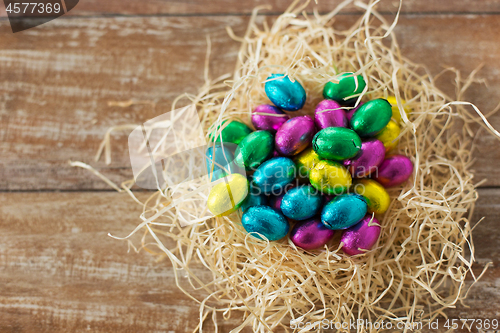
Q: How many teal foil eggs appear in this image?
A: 7